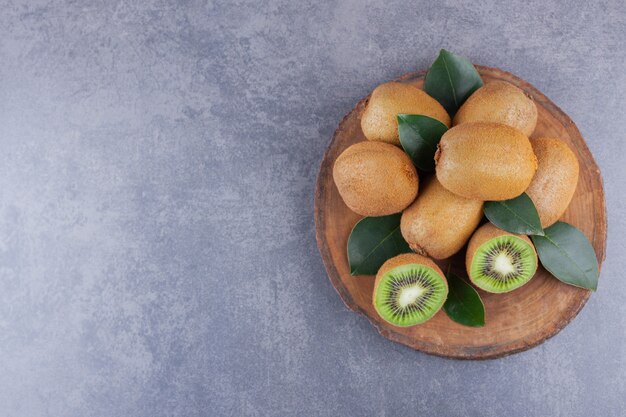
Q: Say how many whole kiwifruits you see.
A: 6